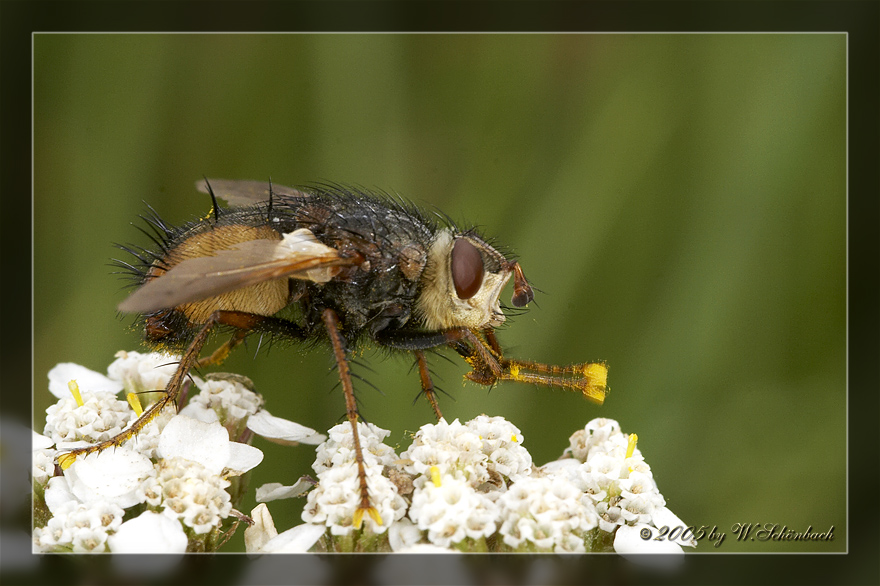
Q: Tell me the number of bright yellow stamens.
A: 4